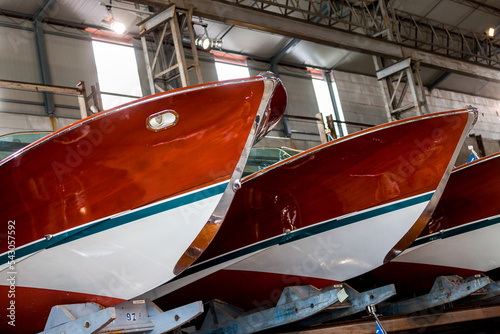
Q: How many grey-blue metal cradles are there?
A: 3